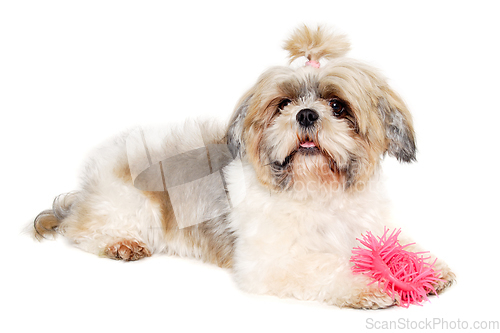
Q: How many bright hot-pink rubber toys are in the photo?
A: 1